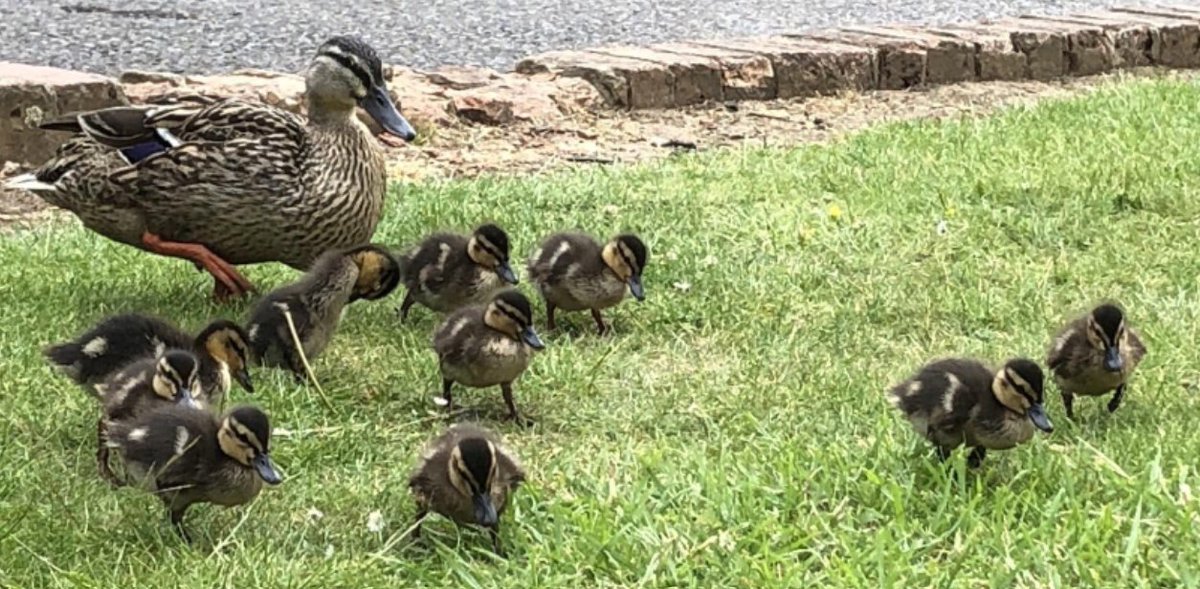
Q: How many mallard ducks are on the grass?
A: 11